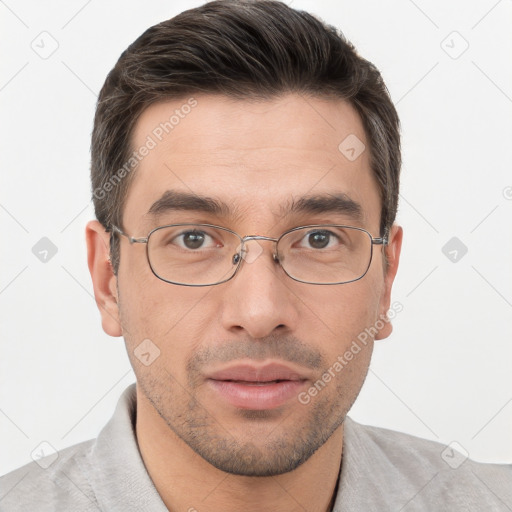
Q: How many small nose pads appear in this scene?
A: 2